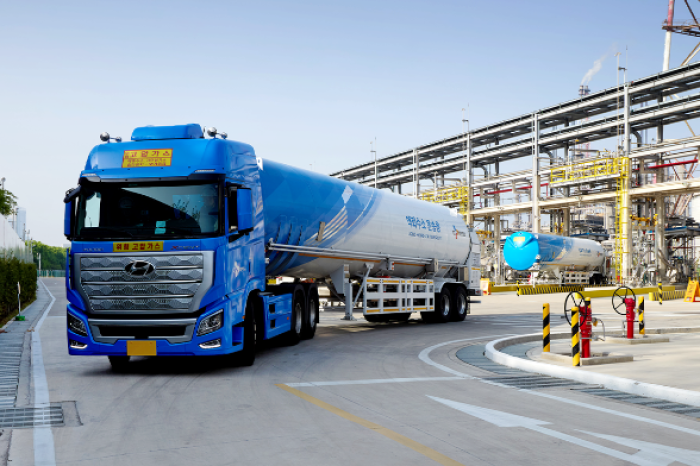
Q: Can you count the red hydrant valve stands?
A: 2